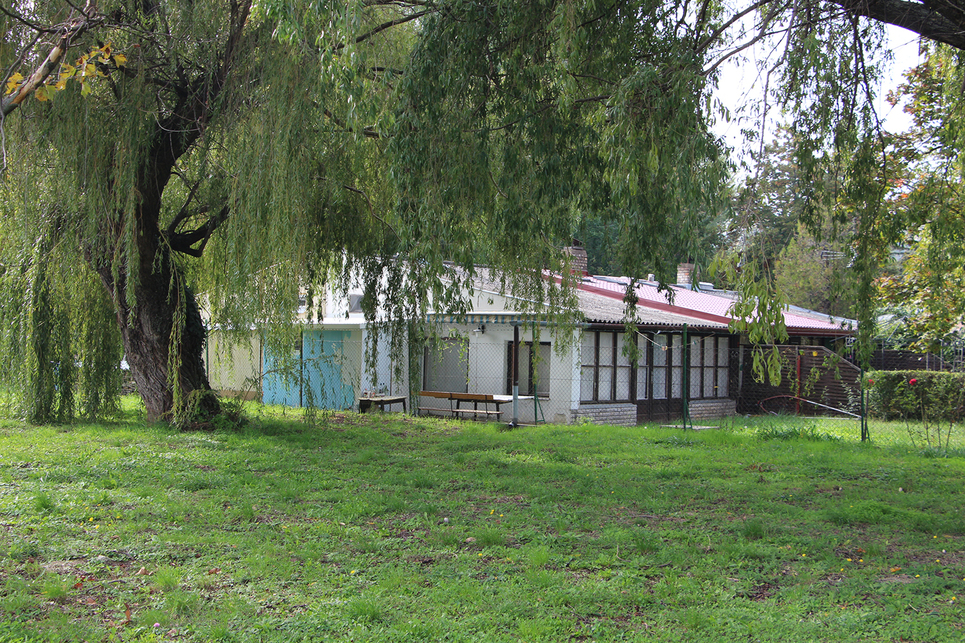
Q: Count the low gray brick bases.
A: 2